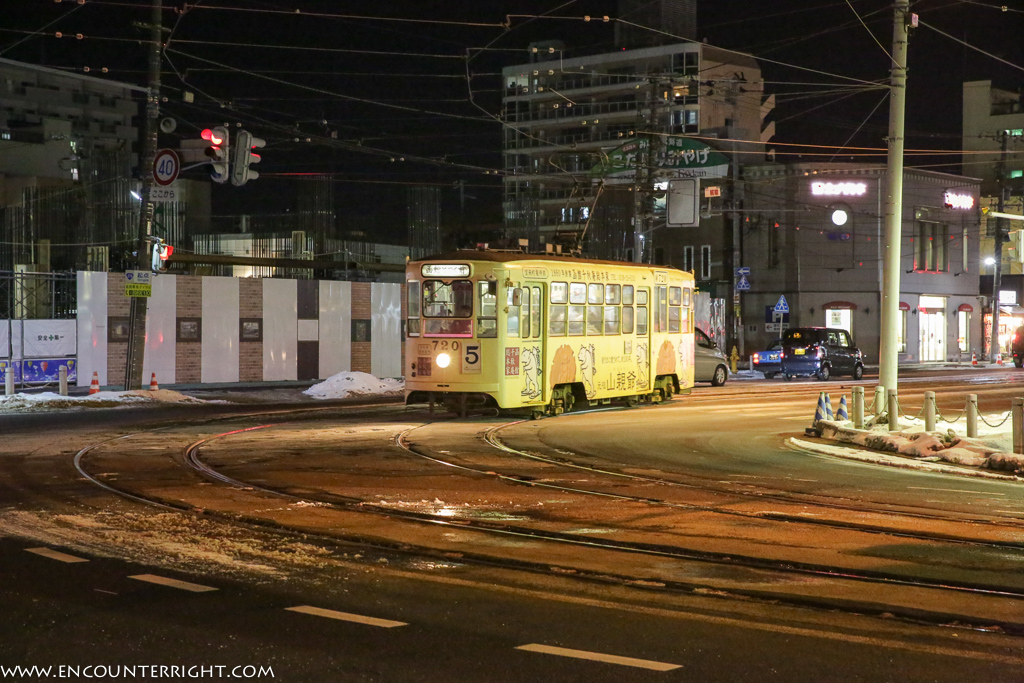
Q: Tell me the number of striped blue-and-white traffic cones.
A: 3